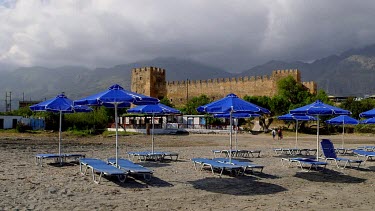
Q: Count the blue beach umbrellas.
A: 10